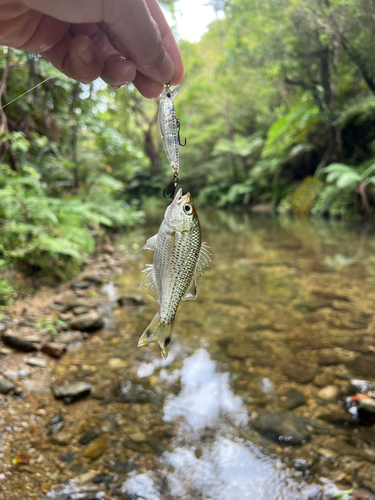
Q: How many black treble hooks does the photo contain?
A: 2